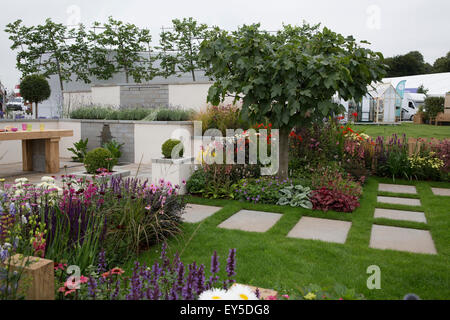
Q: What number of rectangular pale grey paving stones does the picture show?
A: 8